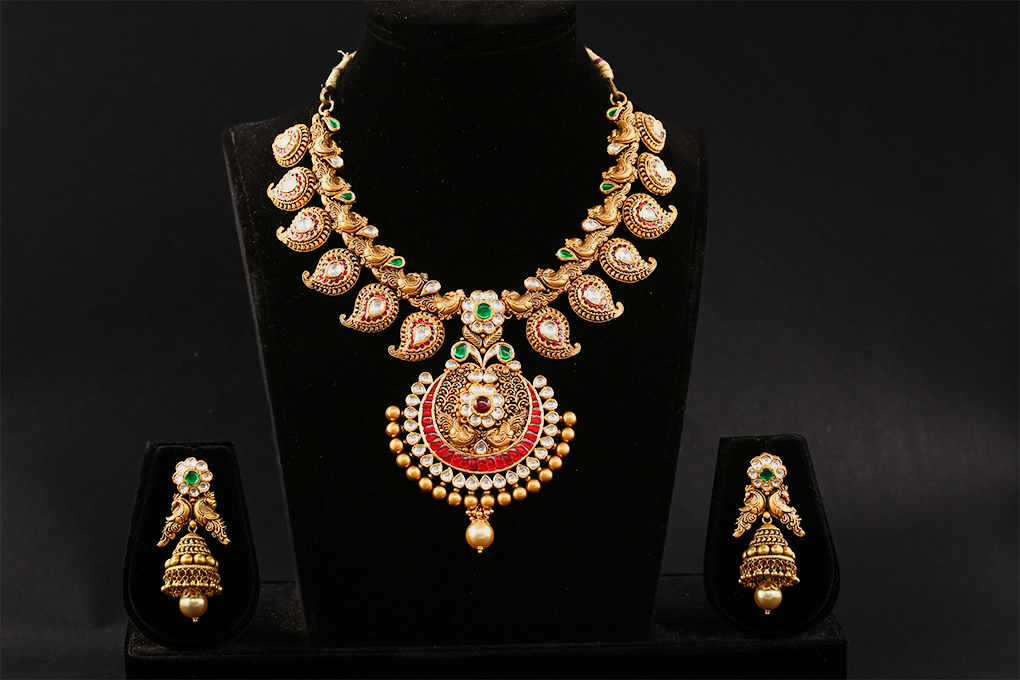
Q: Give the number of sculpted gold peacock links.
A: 12